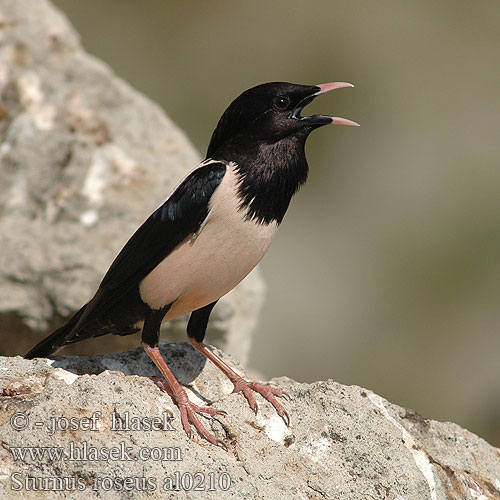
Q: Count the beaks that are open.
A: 1